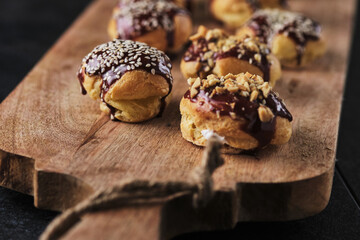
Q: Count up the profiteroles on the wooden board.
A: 7